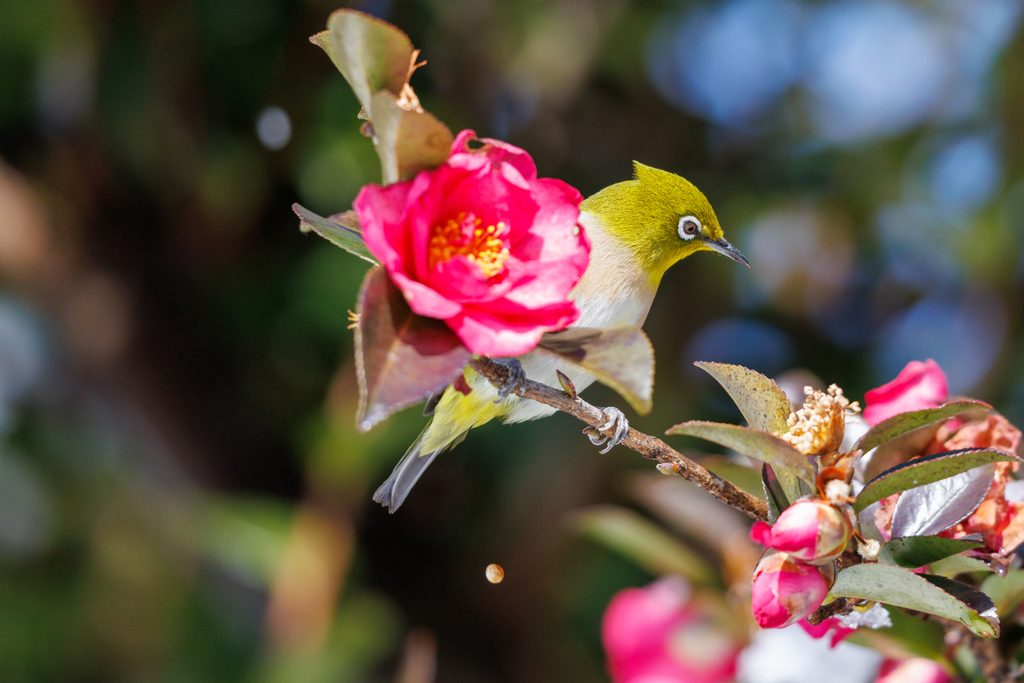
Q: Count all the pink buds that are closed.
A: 2